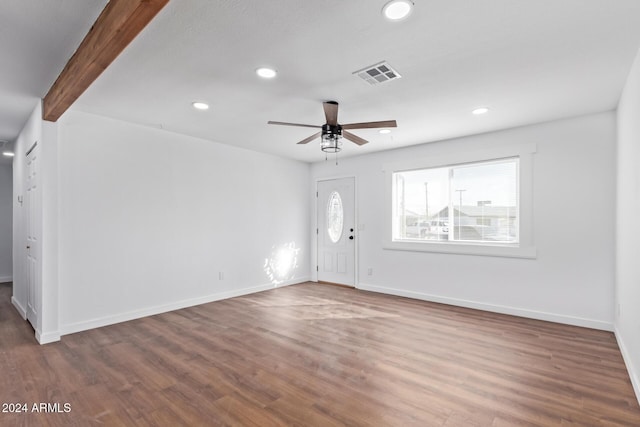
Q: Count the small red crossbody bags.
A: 0